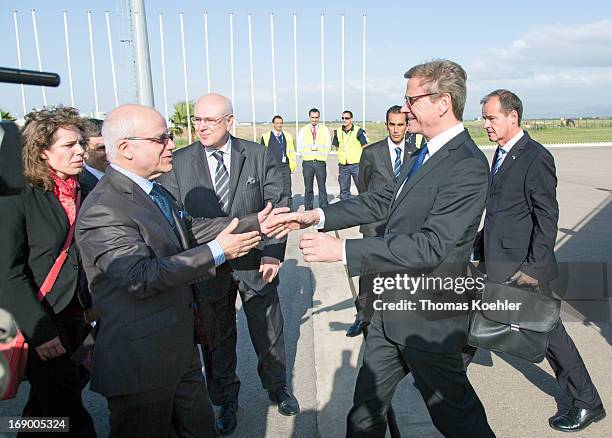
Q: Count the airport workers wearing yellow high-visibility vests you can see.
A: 3